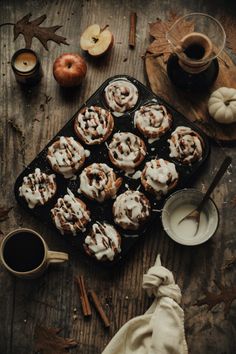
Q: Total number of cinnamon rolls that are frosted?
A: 12